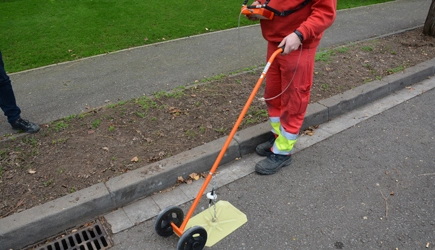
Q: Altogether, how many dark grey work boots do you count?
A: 2